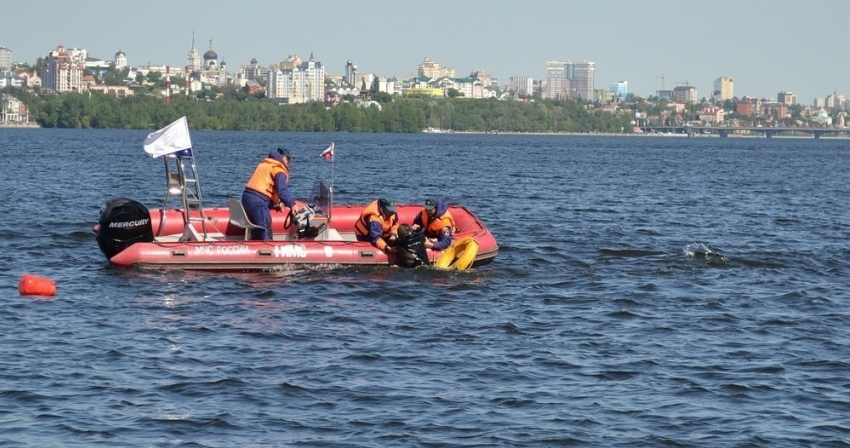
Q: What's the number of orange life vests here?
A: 3